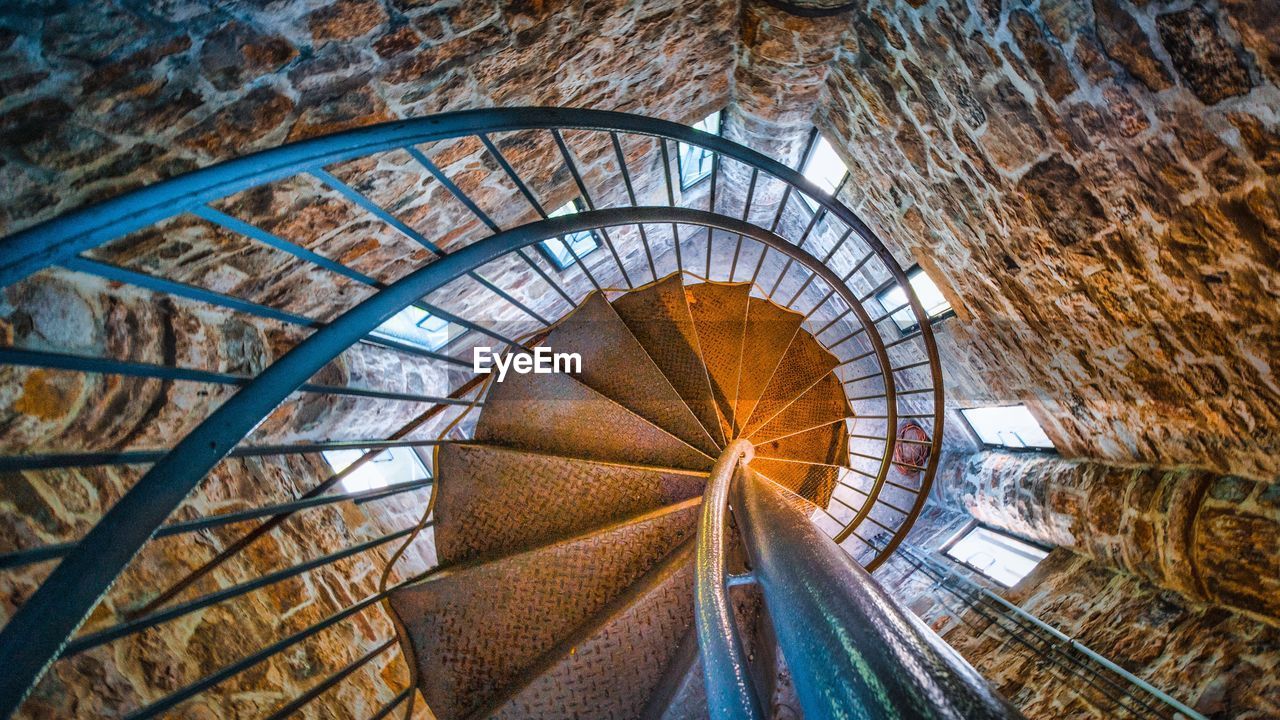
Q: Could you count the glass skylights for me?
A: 8